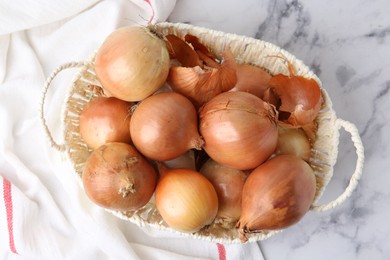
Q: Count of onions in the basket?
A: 10